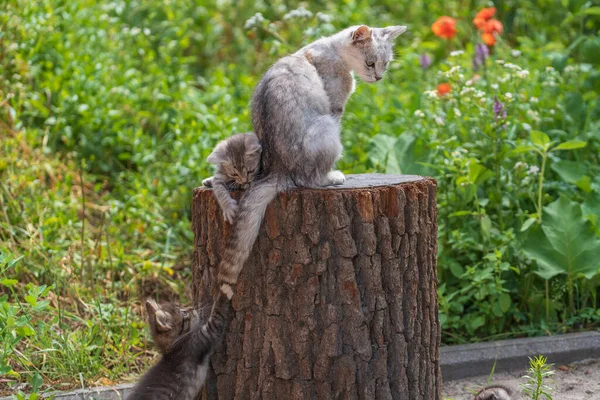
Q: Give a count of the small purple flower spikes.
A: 3